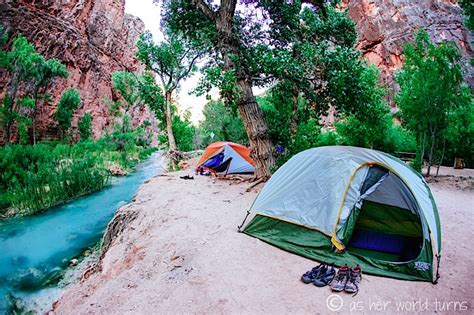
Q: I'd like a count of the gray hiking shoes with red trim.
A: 2